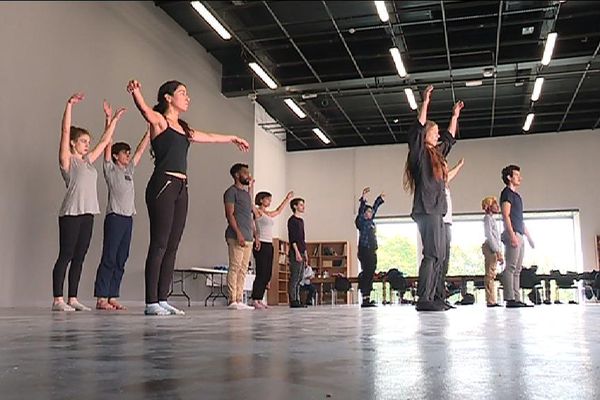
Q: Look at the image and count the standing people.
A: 11